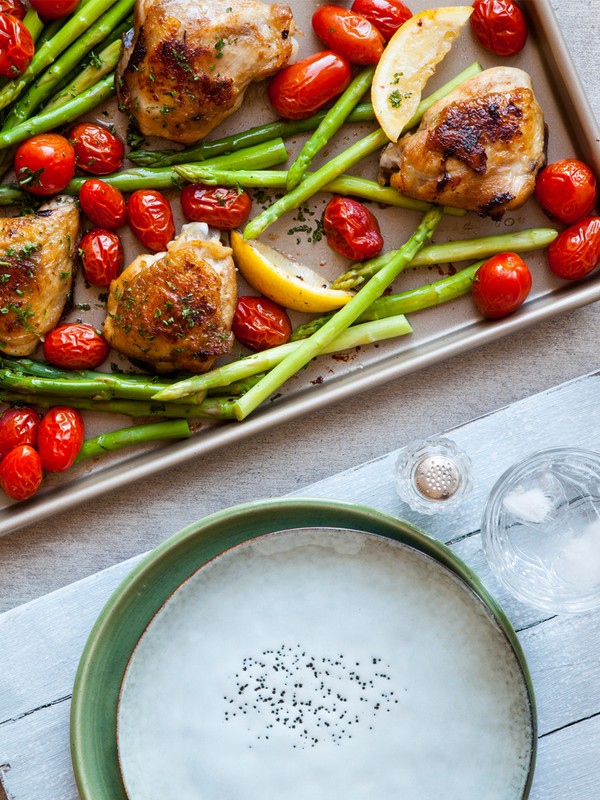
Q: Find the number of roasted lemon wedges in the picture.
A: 2